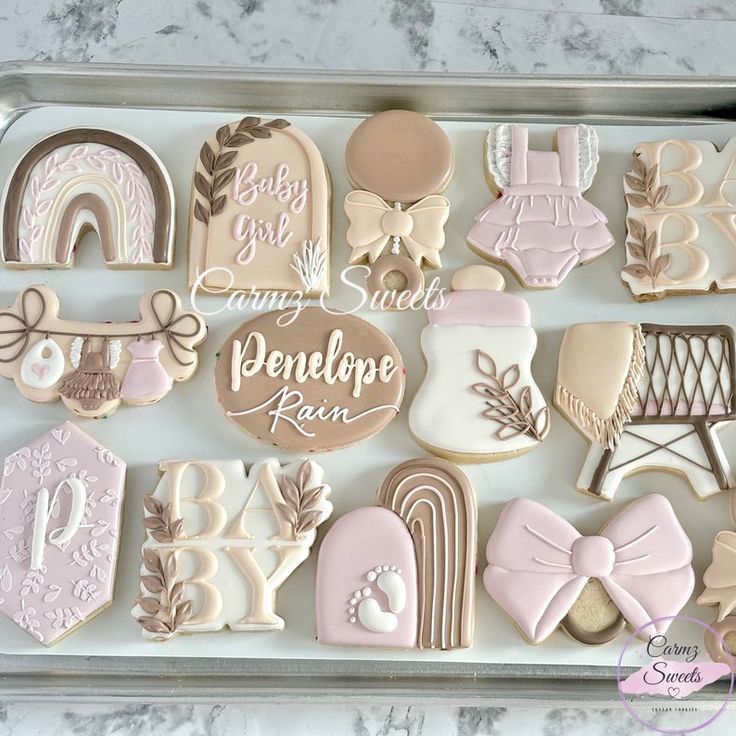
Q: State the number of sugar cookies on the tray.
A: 14